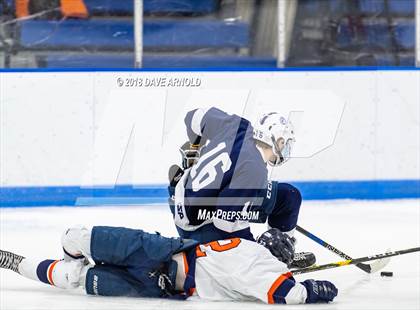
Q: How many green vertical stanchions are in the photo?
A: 0